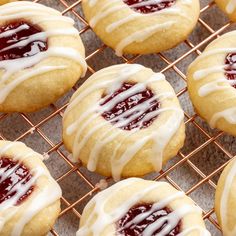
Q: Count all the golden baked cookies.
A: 8